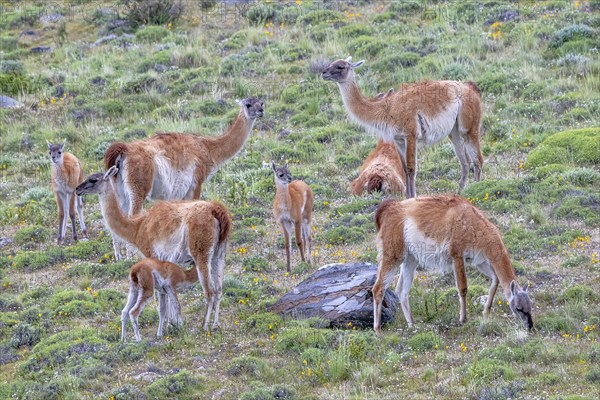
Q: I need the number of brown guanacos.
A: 8